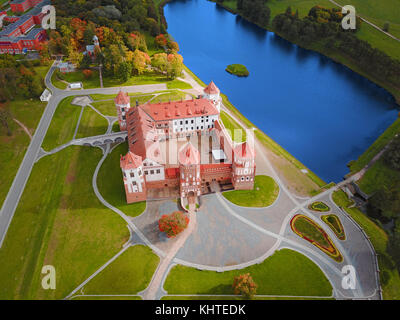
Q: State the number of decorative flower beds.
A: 3